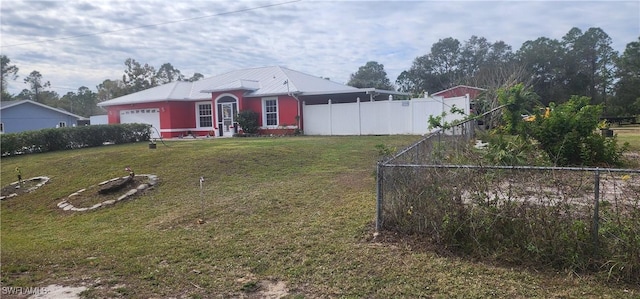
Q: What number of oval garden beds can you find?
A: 2